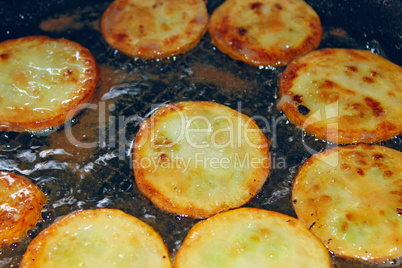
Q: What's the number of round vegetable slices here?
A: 9